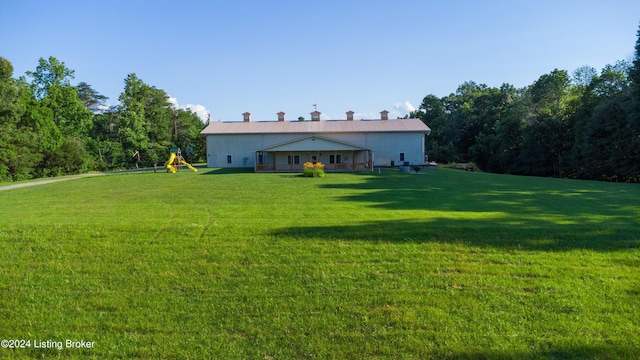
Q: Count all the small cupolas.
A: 5